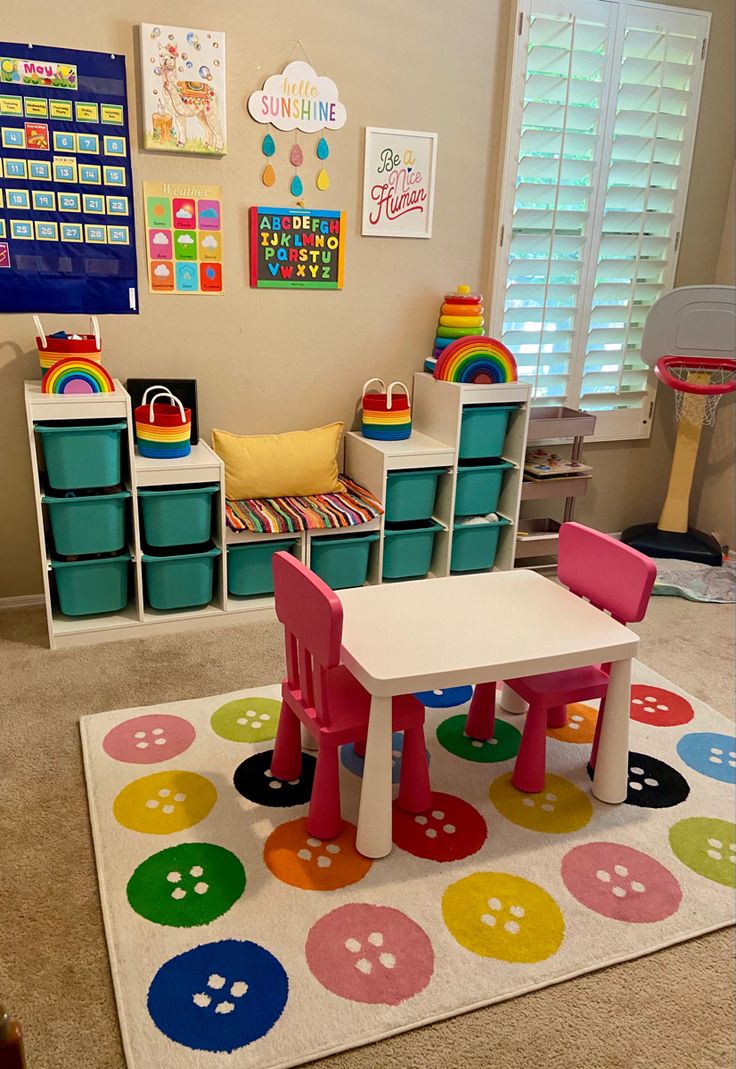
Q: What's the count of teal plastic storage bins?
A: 12